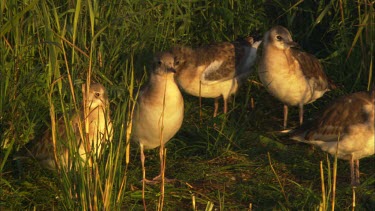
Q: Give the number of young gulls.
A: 5